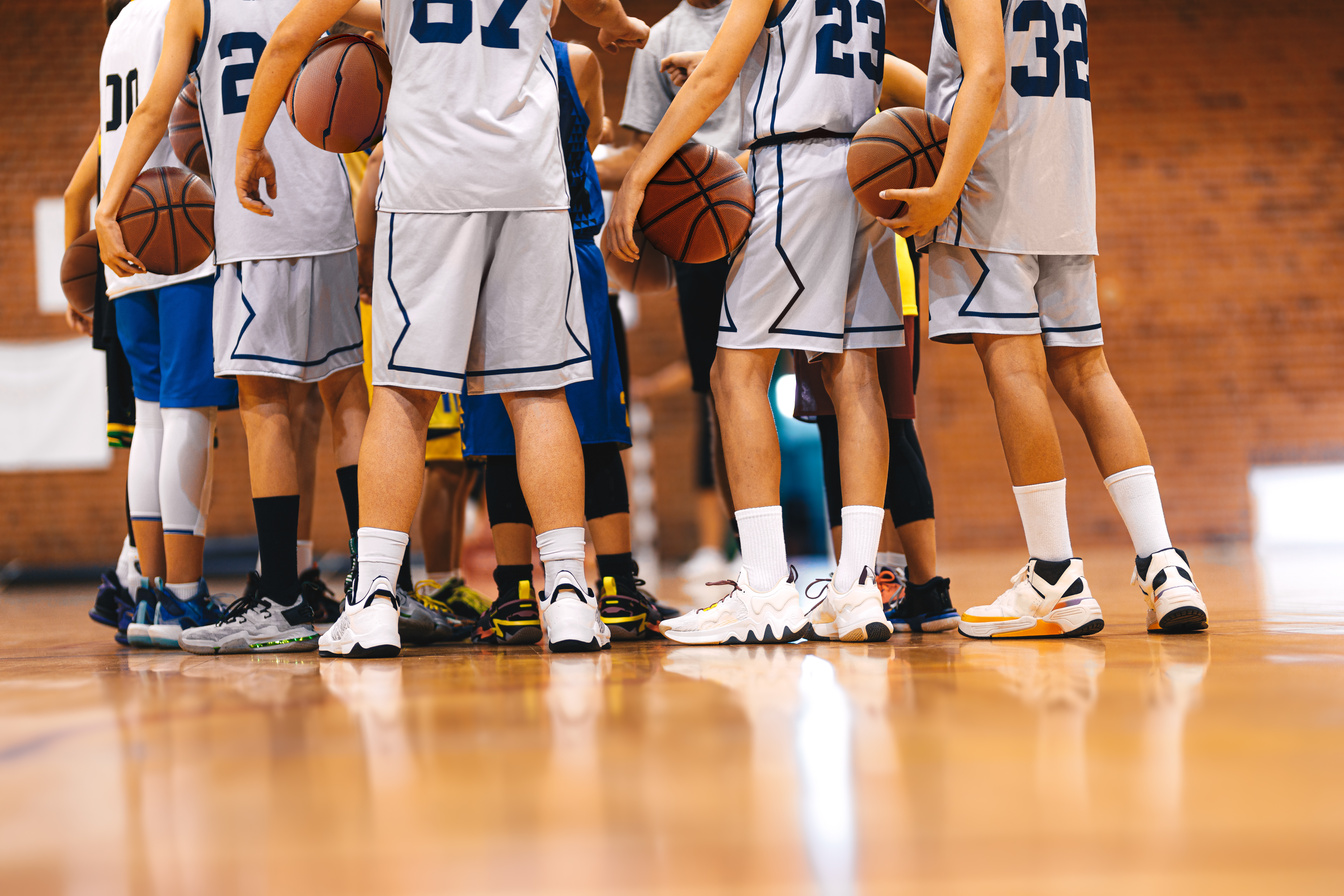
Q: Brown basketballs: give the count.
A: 7